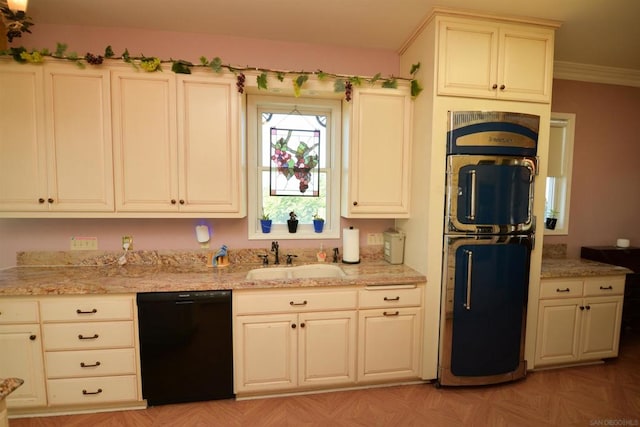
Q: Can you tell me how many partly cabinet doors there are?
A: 2